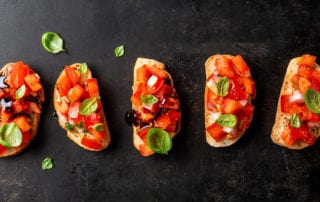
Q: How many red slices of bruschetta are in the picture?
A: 5